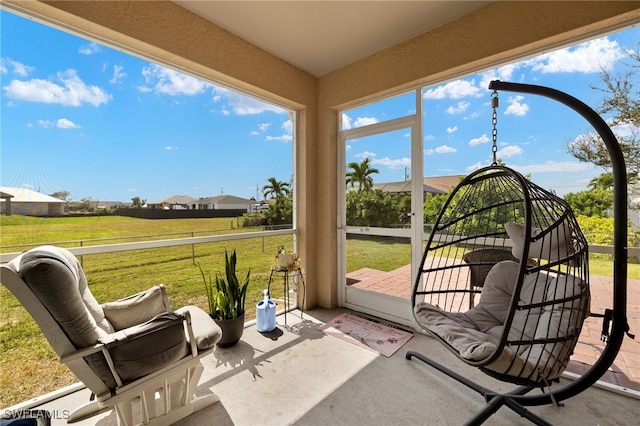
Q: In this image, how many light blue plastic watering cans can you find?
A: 1